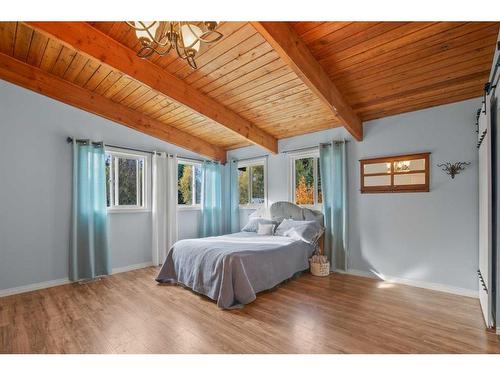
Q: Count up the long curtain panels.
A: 5